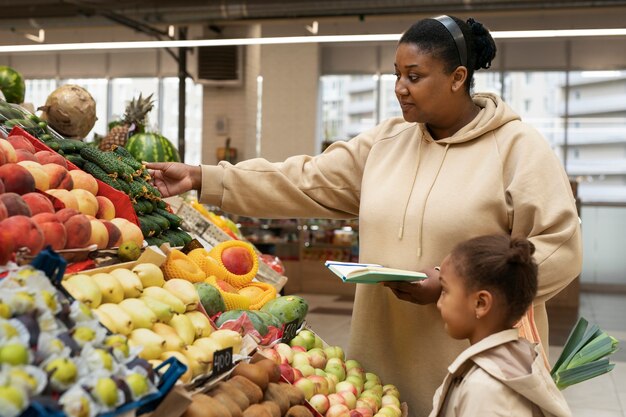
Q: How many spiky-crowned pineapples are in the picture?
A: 1